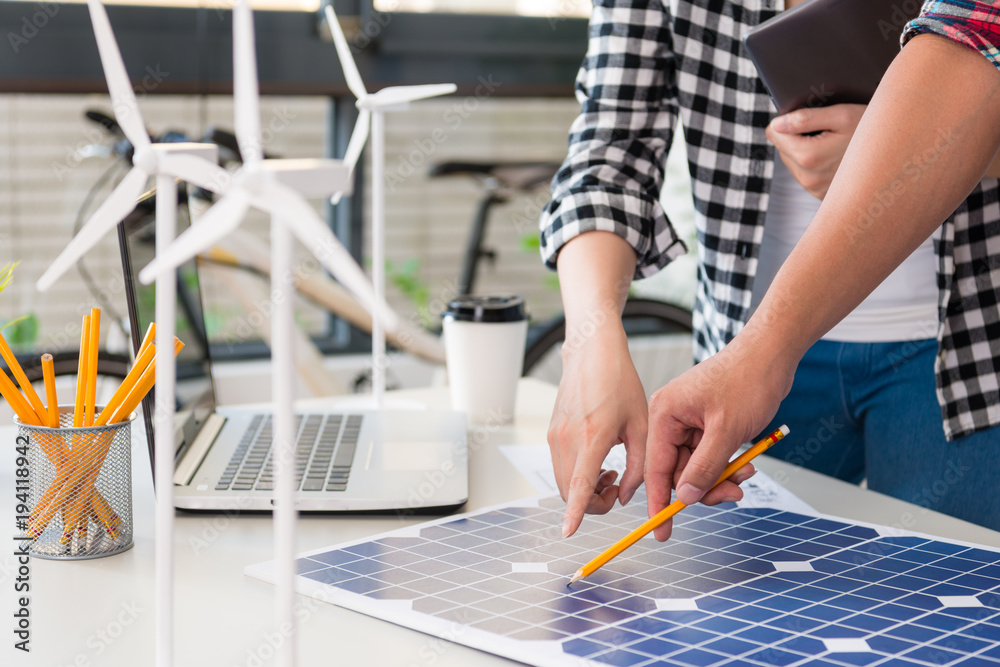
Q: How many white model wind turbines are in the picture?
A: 3